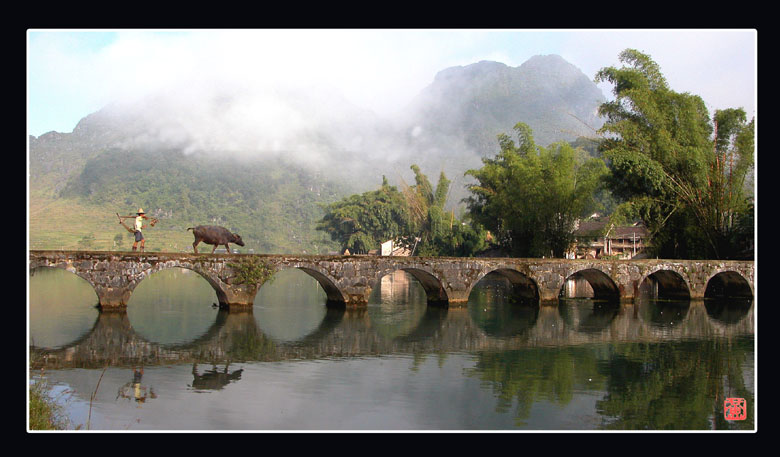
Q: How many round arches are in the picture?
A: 8